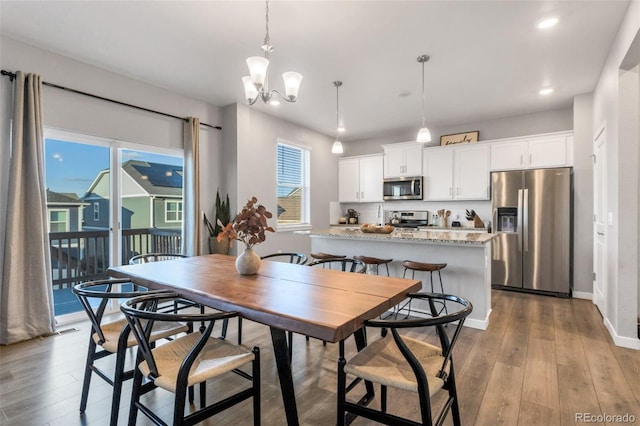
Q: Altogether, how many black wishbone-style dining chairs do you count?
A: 6